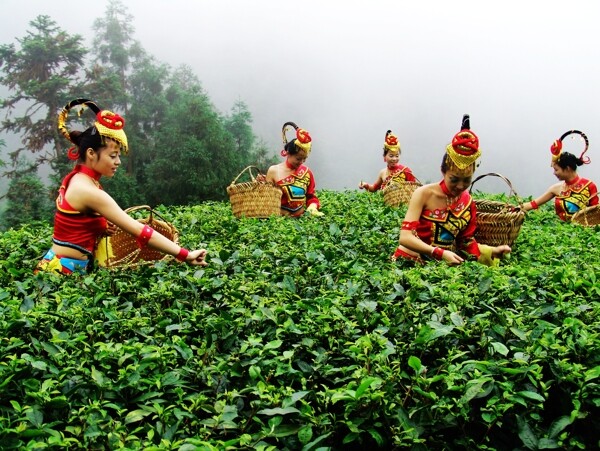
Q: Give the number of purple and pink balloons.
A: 0